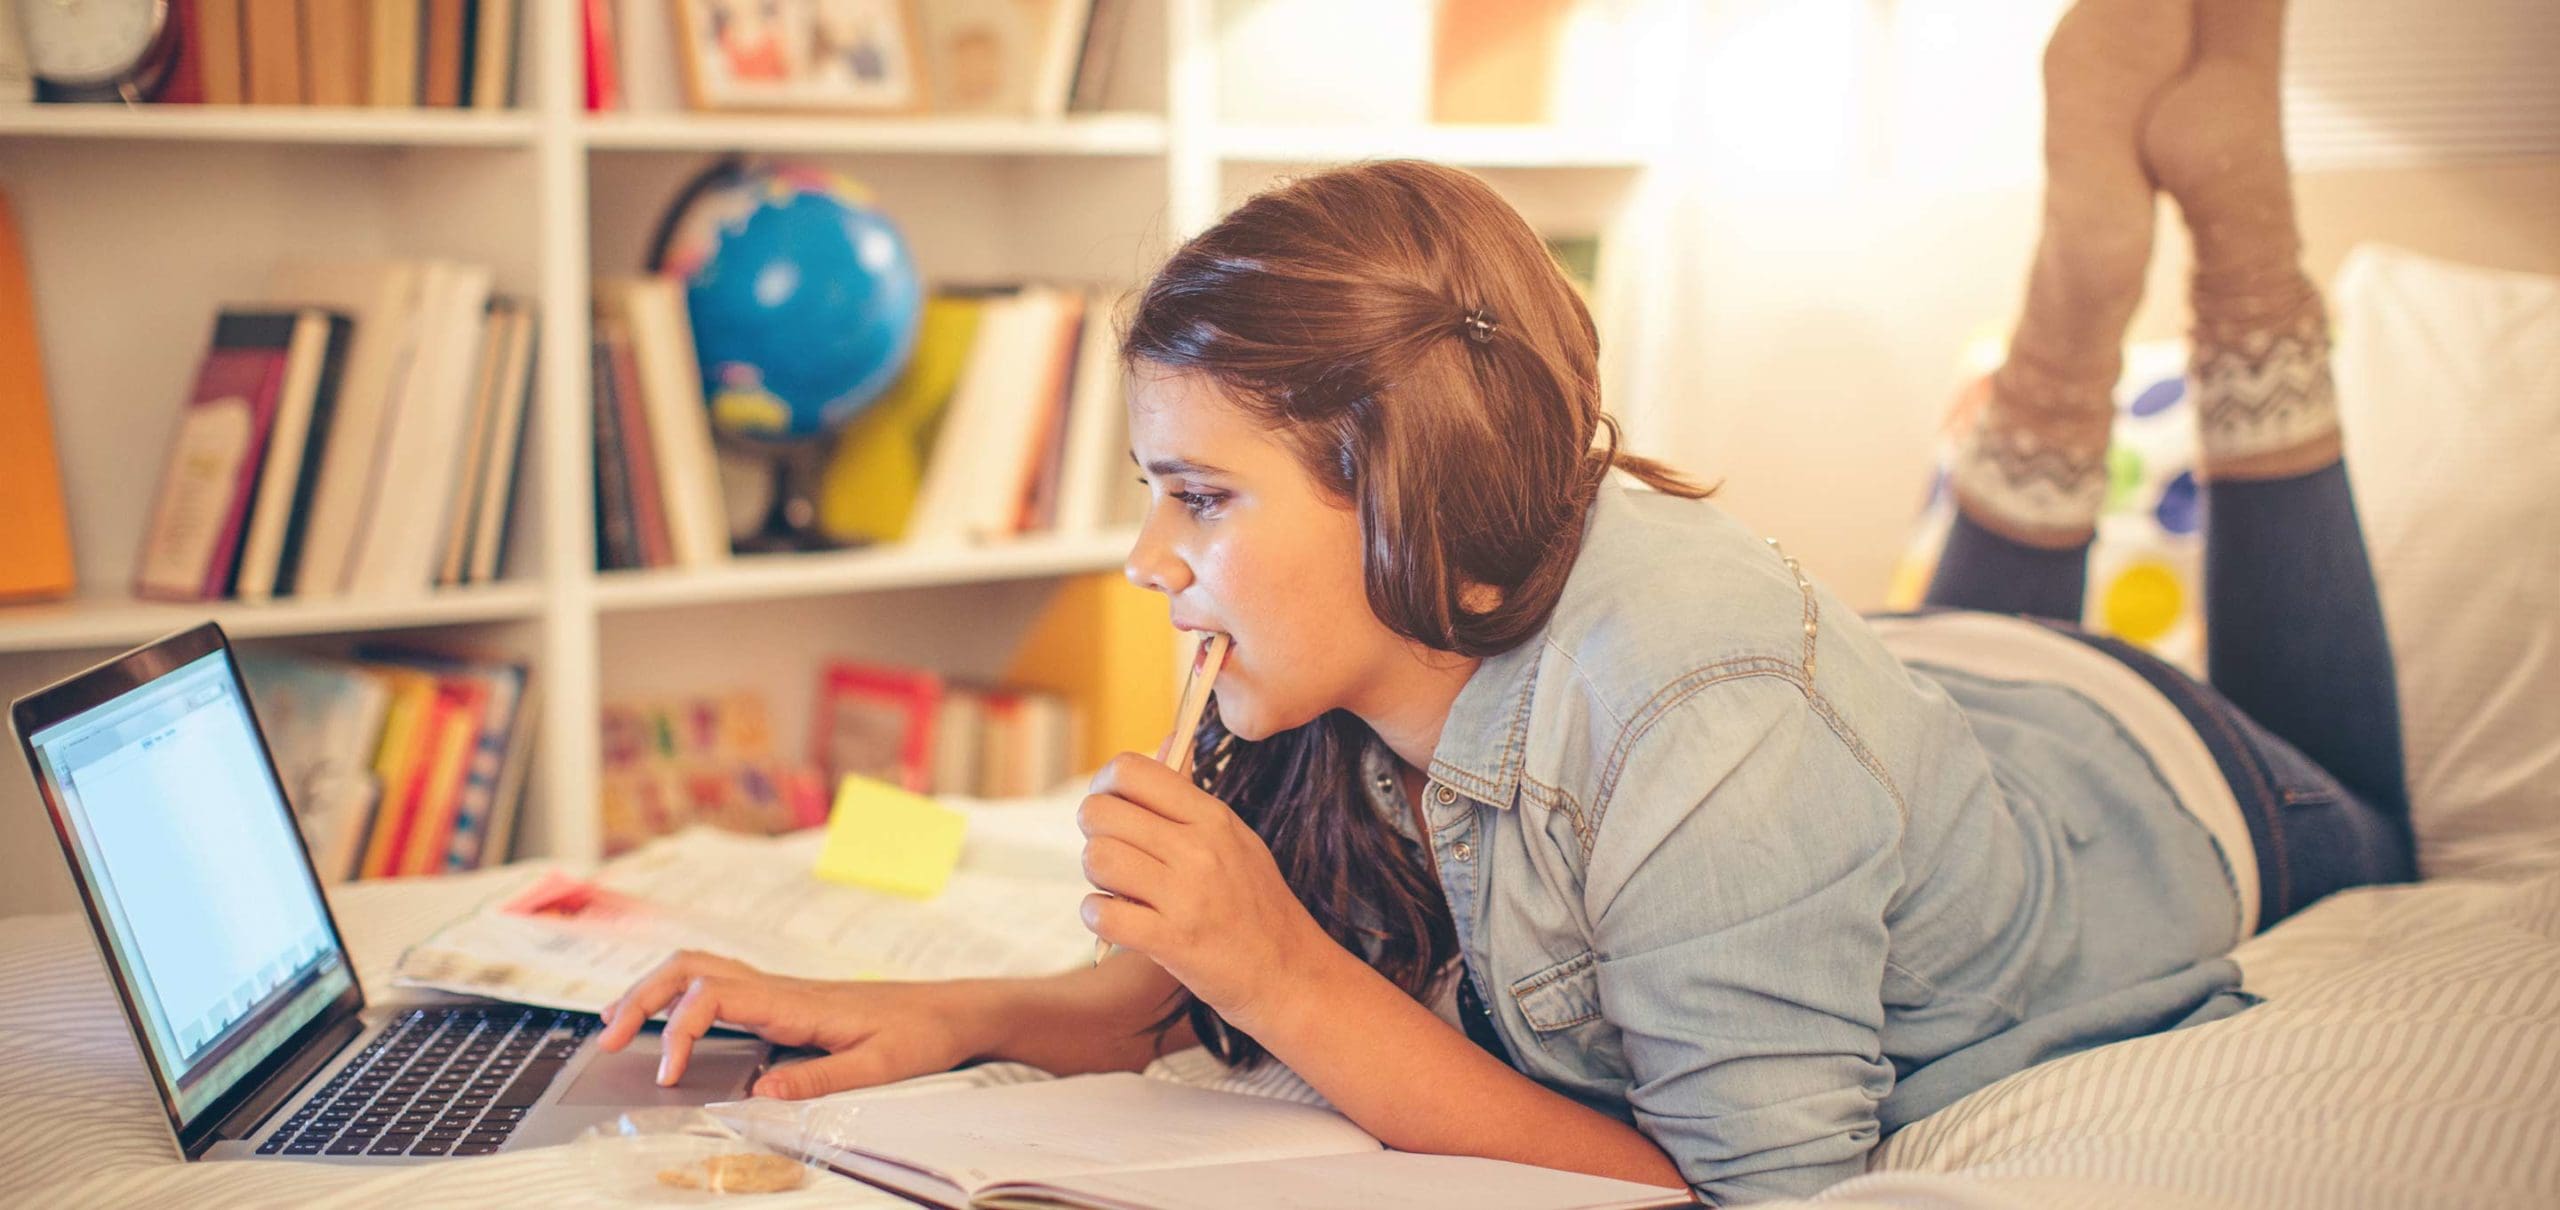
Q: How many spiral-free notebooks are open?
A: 1